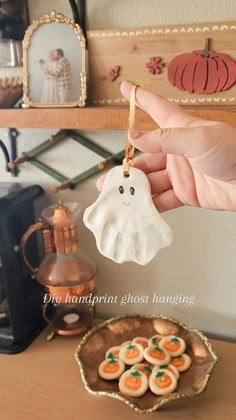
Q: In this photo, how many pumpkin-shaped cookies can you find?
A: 13